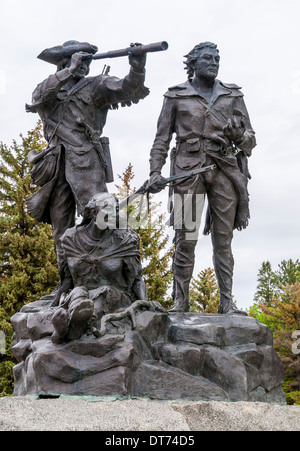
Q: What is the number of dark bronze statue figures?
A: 3